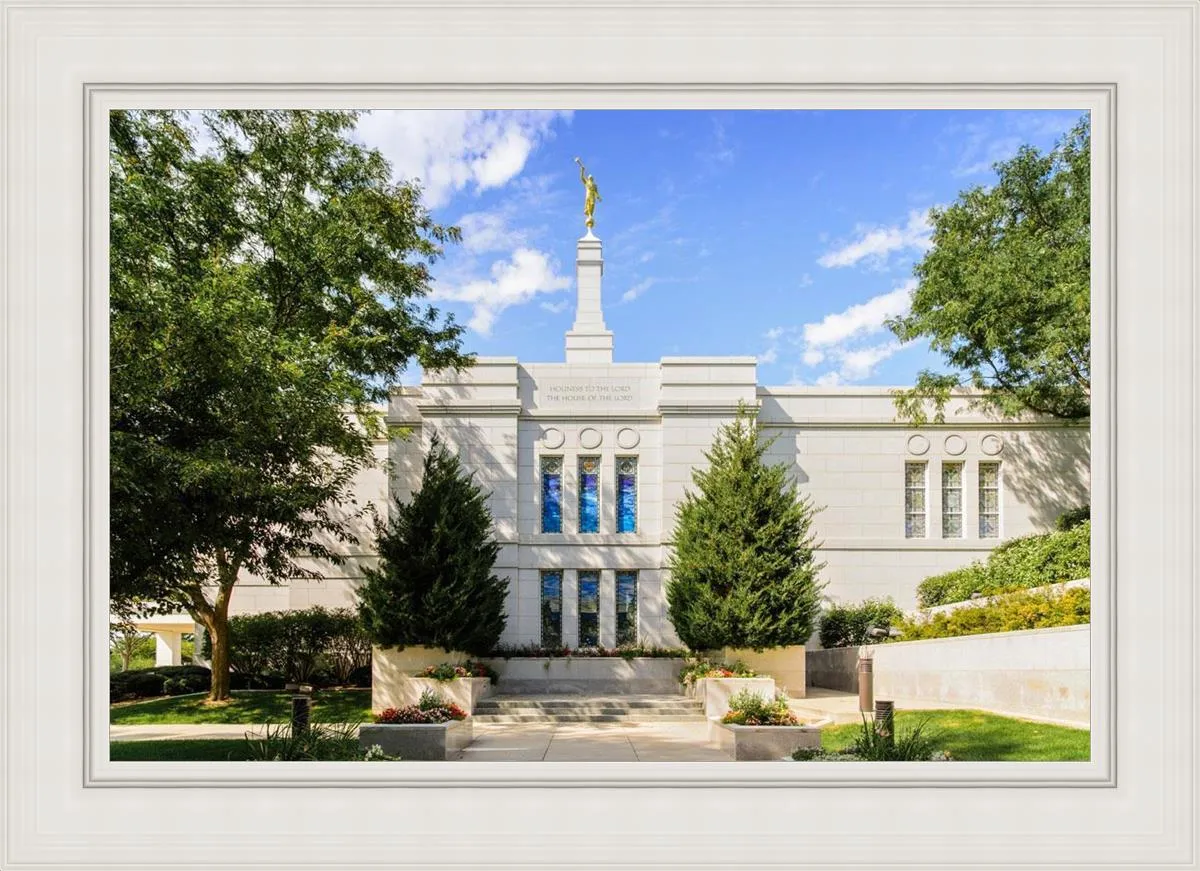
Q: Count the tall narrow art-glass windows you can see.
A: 9